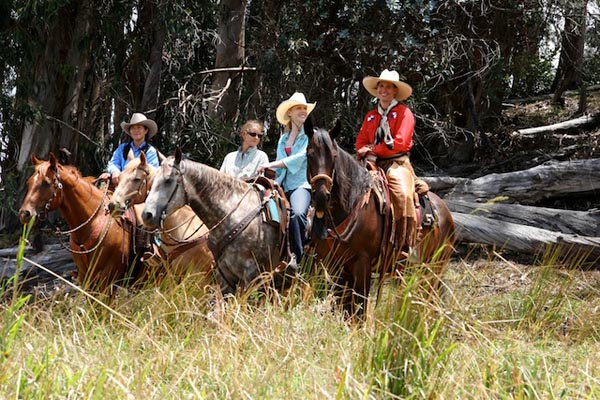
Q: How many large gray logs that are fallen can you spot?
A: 3